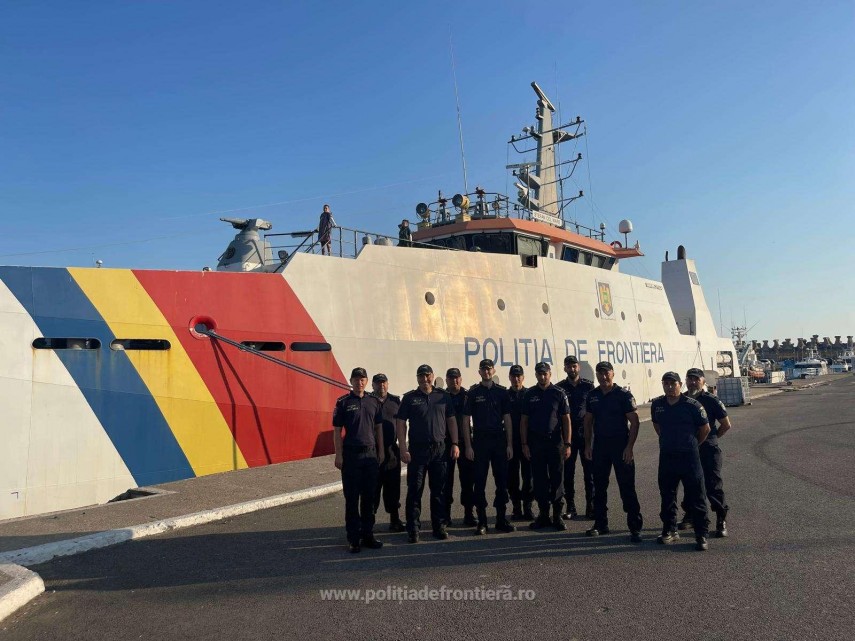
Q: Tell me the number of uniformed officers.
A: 11